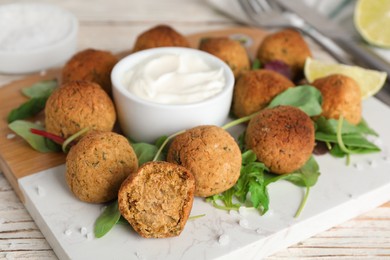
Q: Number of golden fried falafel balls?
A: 11